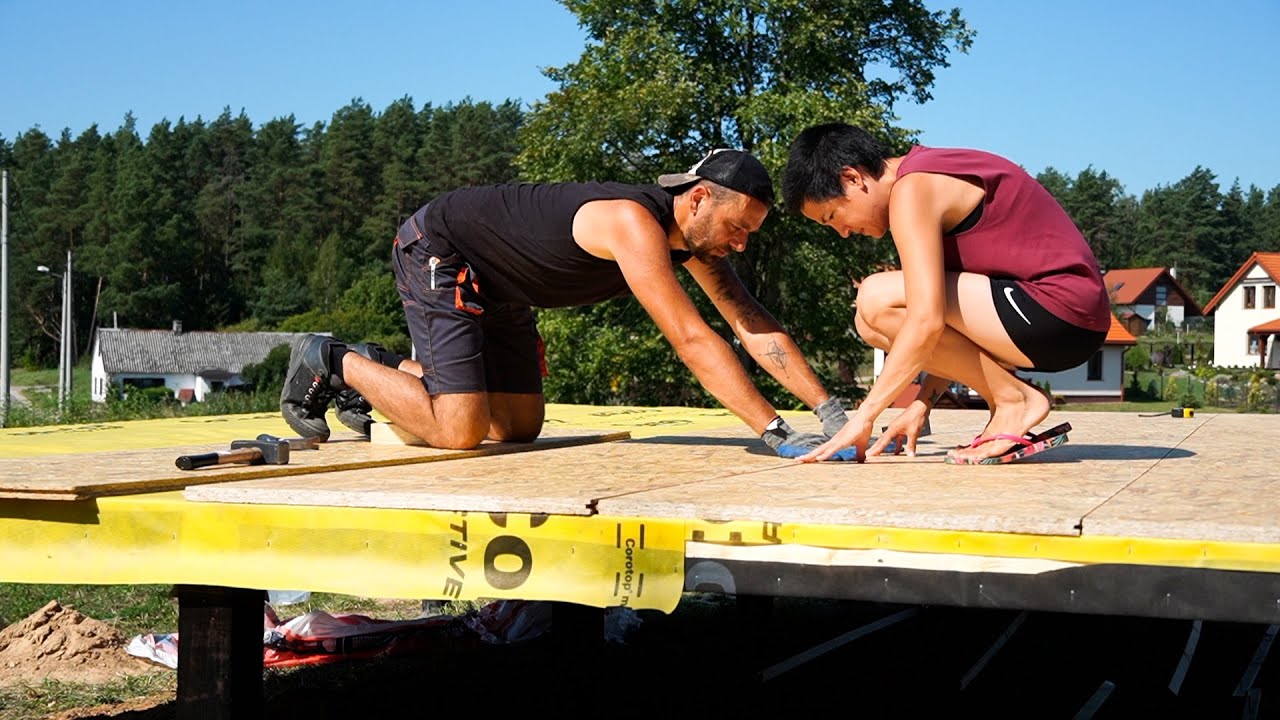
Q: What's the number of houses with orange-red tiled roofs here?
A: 3